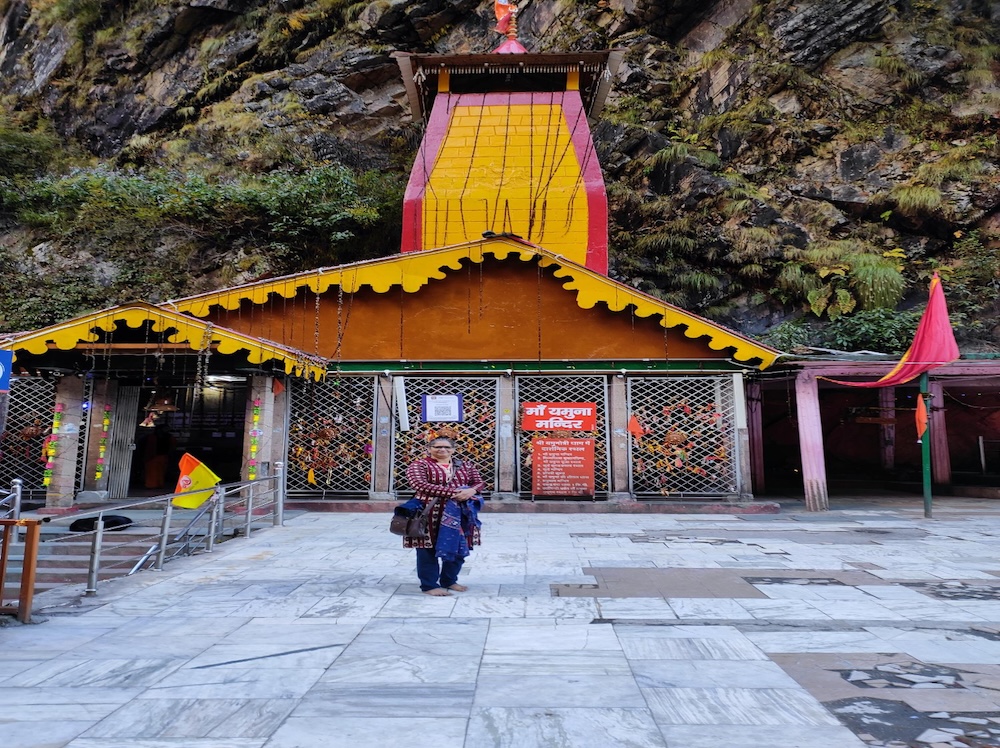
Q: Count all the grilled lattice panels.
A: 5